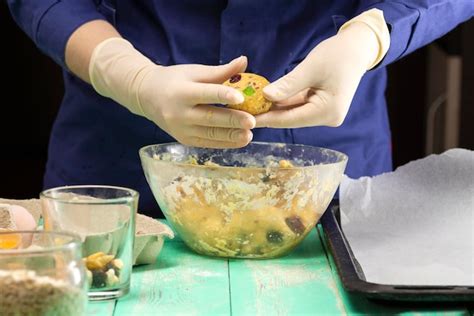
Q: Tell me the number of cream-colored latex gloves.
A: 2